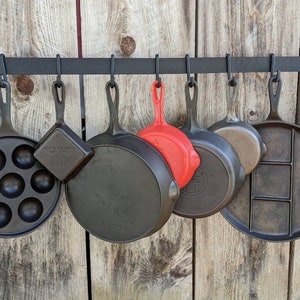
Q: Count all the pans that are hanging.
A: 7